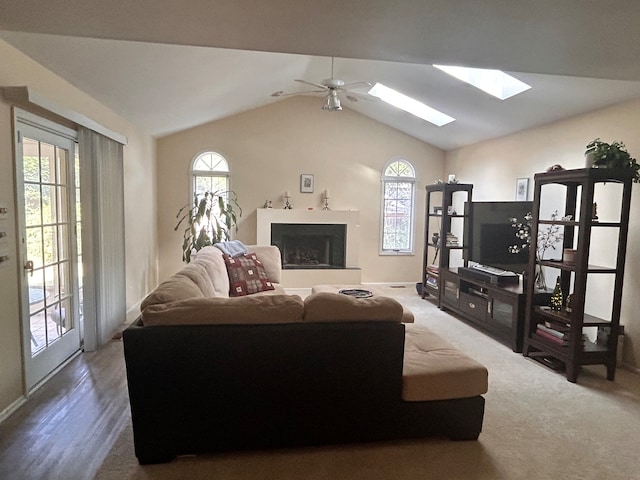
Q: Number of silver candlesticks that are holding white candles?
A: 2